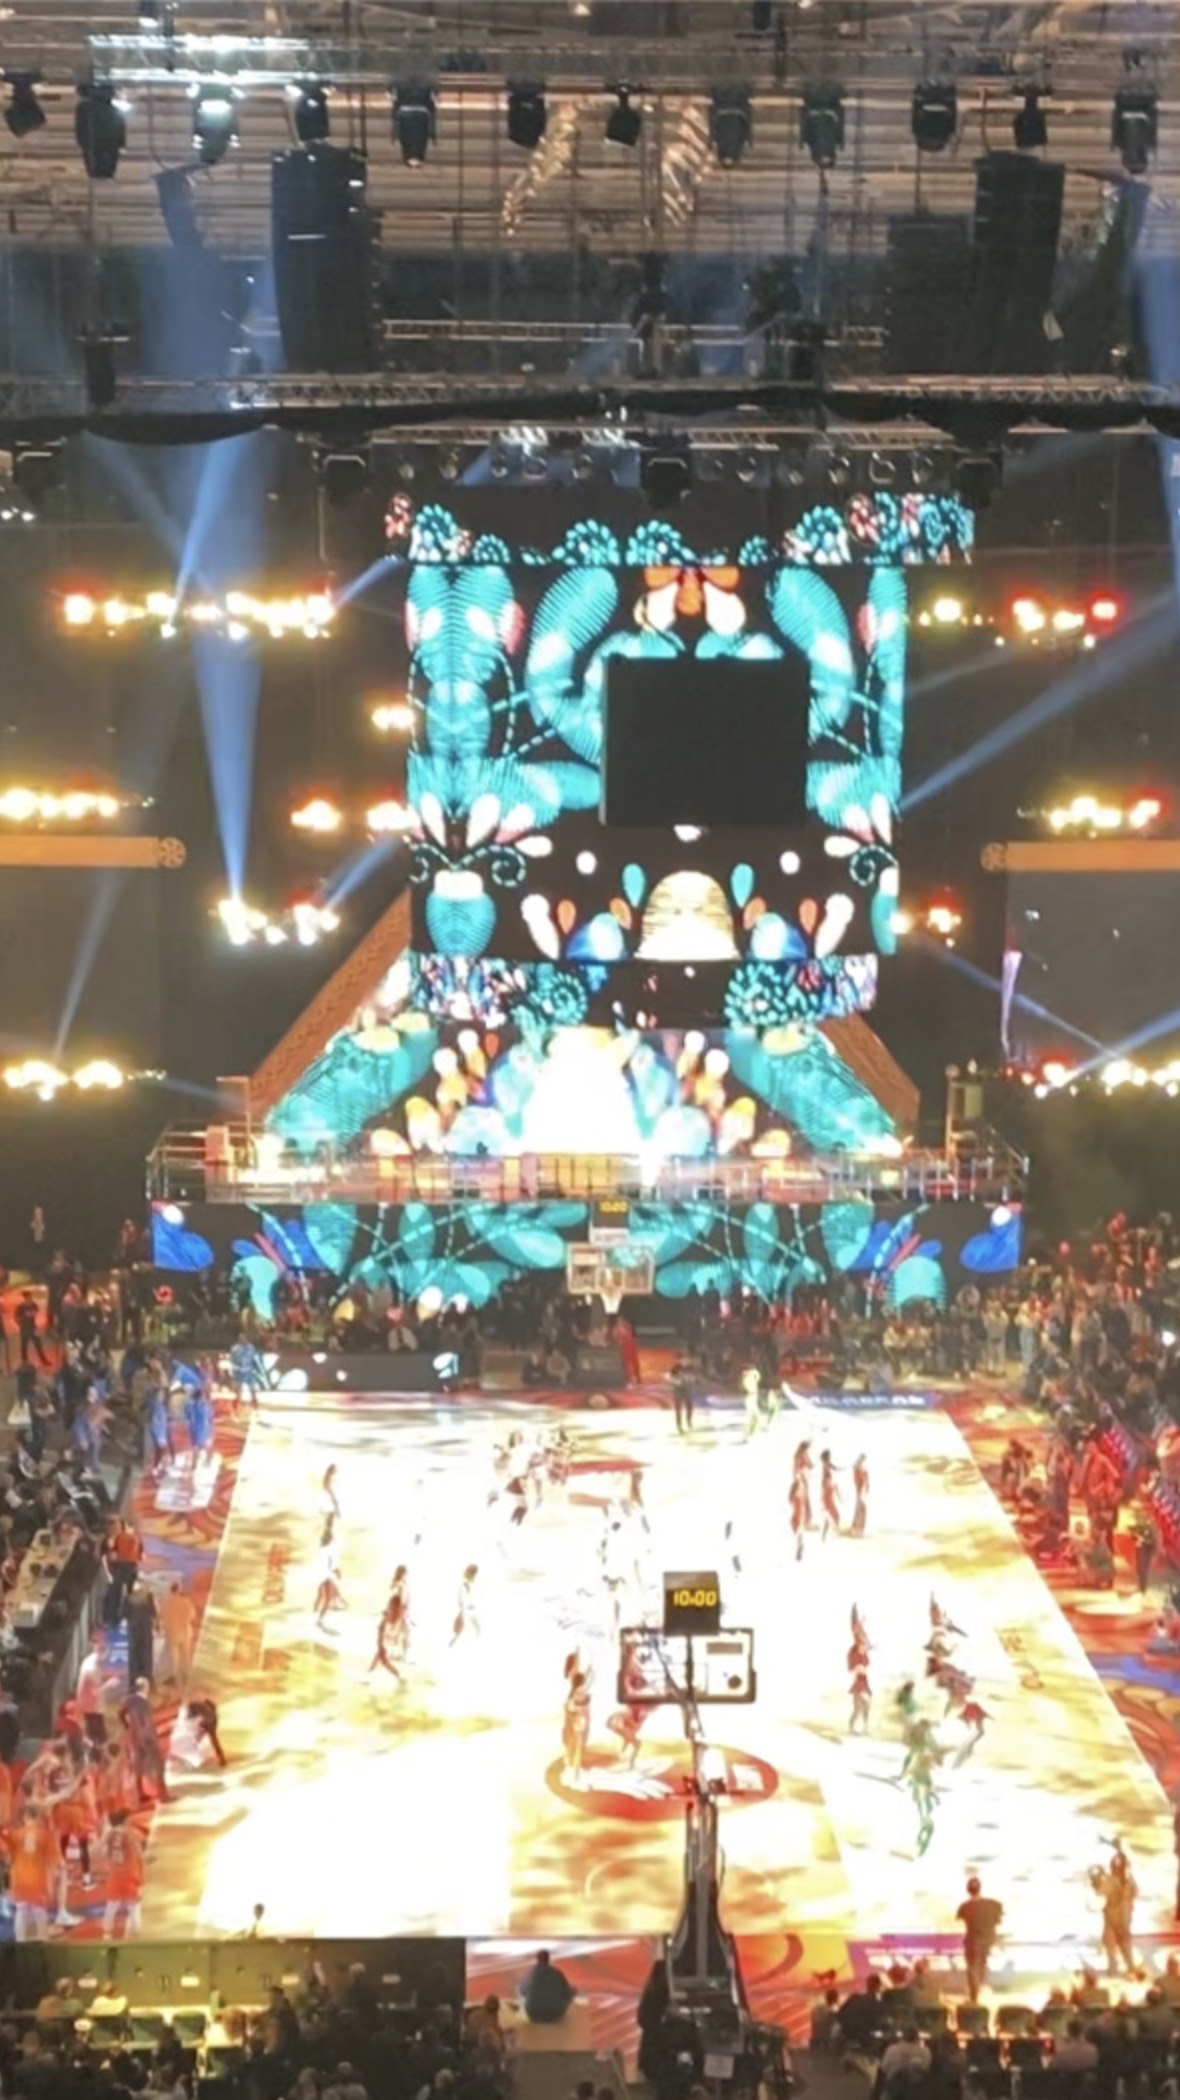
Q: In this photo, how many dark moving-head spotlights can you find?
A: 12